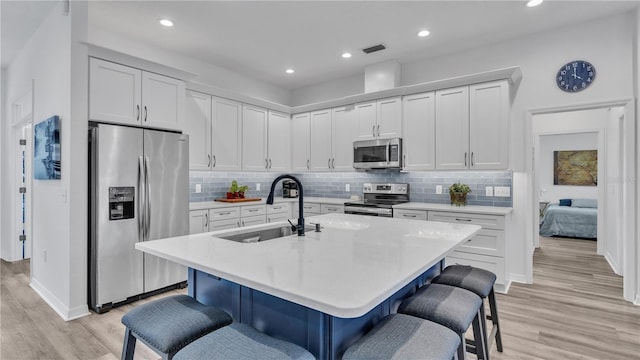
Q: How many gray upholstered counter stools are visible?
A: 5